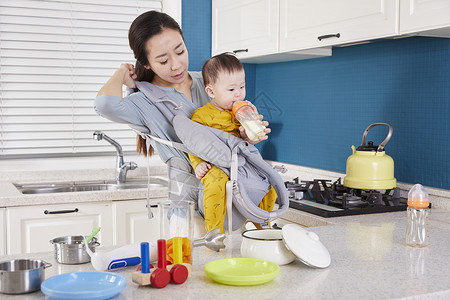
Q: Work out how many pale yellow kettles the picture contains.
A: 1